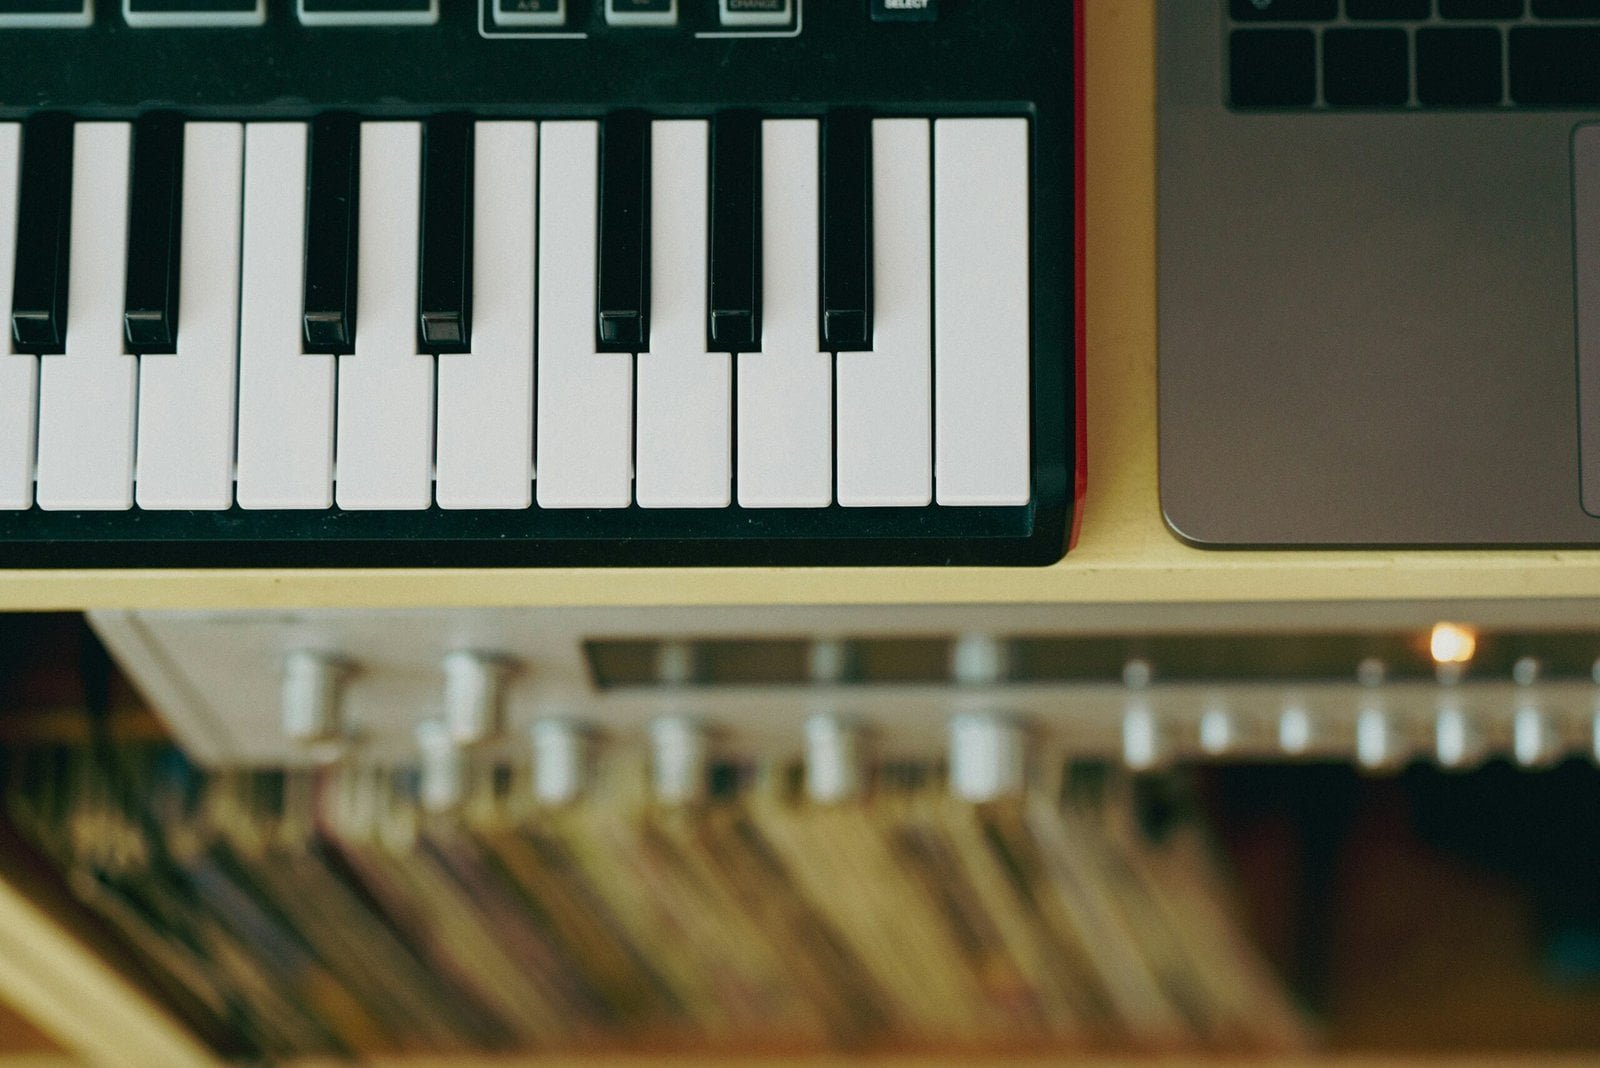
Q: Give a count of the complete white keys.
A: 10